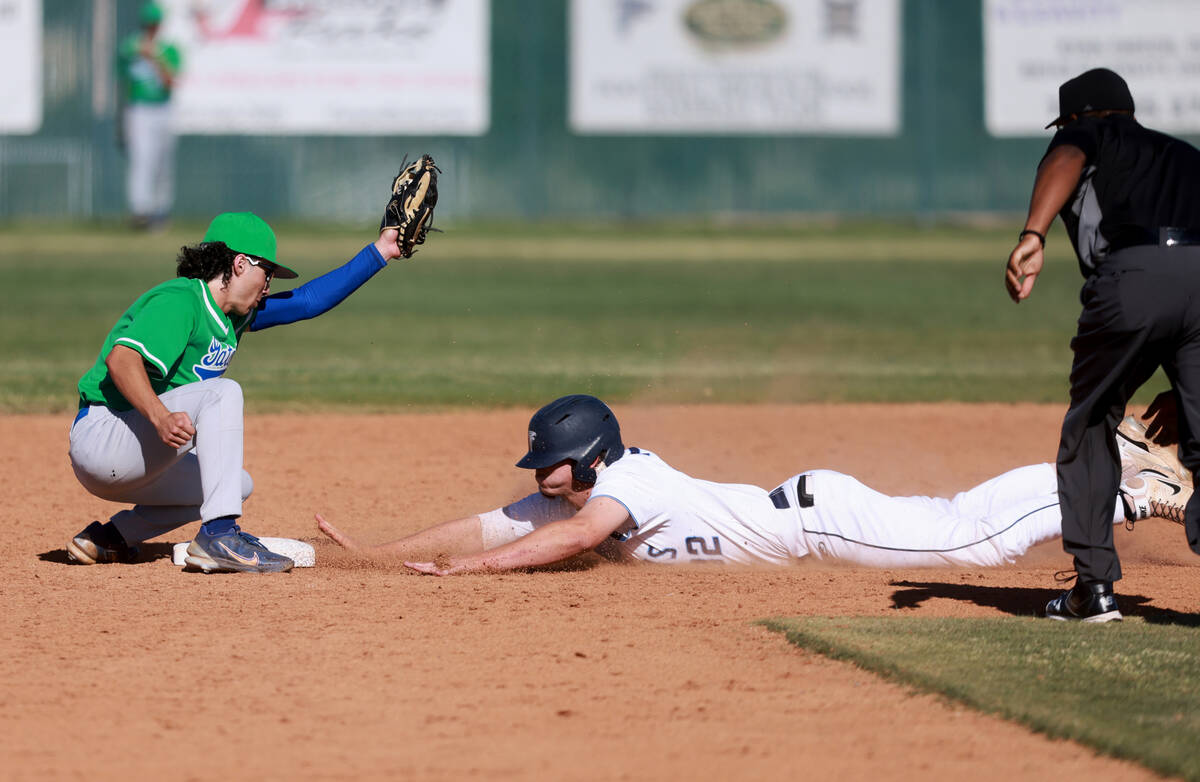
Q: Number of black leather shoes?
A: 1